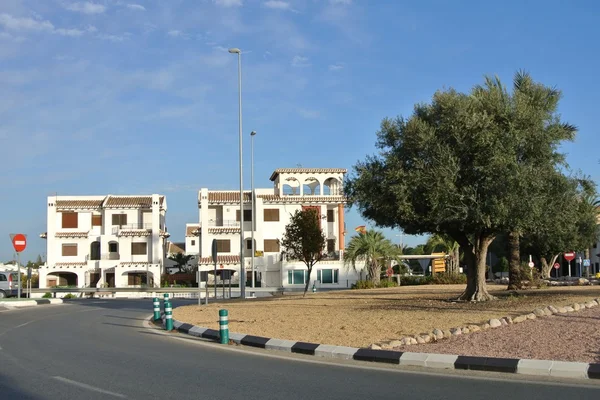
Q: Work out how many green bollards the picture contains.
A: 4